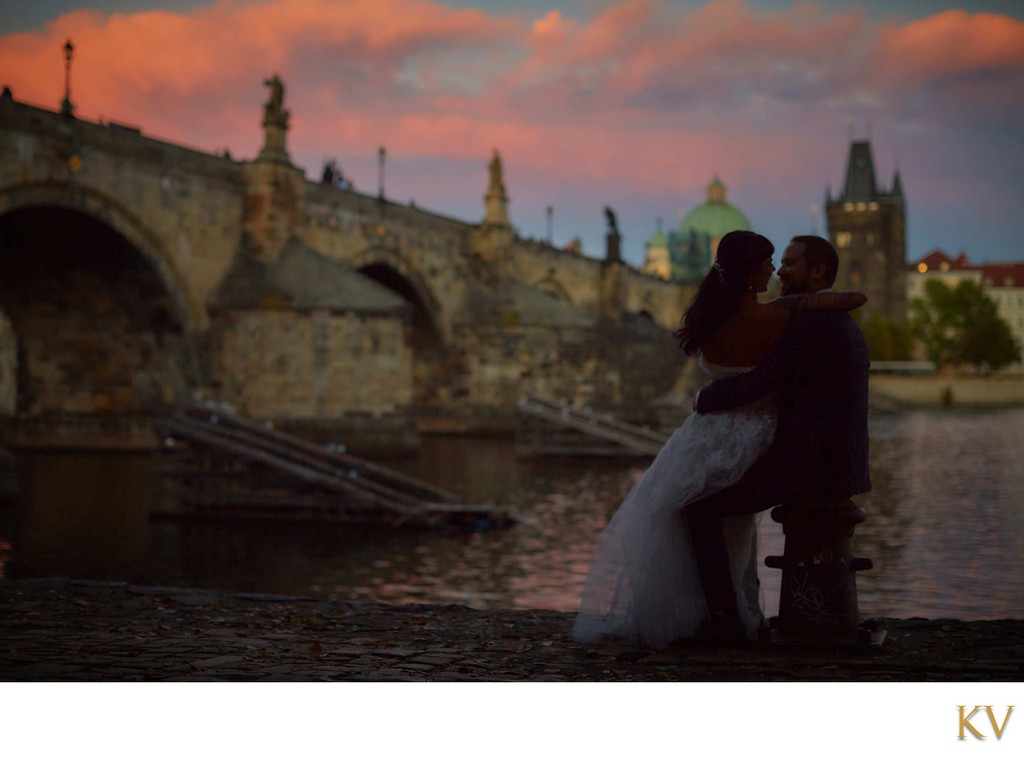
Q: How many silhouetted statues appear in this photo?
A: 3